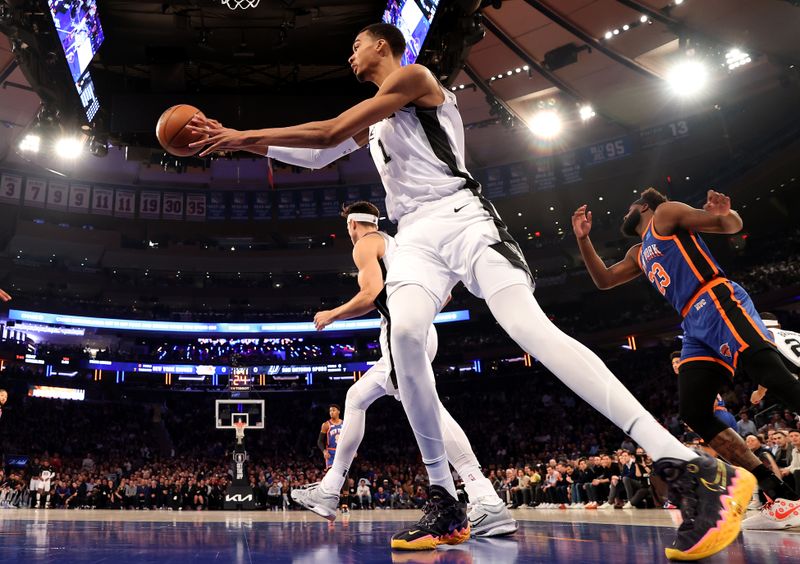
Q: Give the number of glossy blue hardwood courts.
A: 1